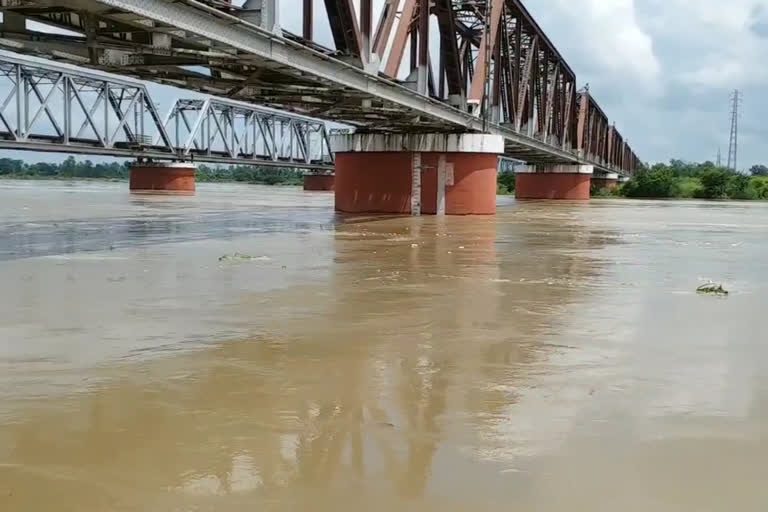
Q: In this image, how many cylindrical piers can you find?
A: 5